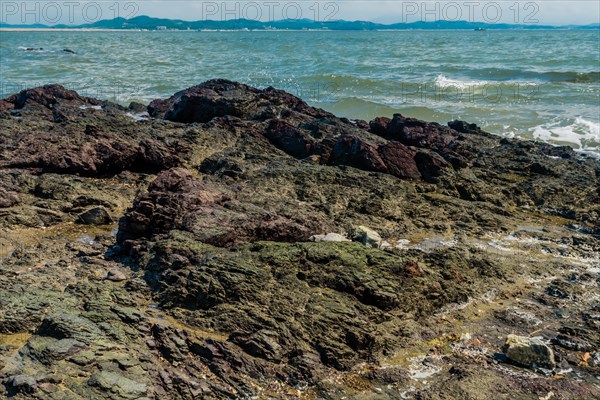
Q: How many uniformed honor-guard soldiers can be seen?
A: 0